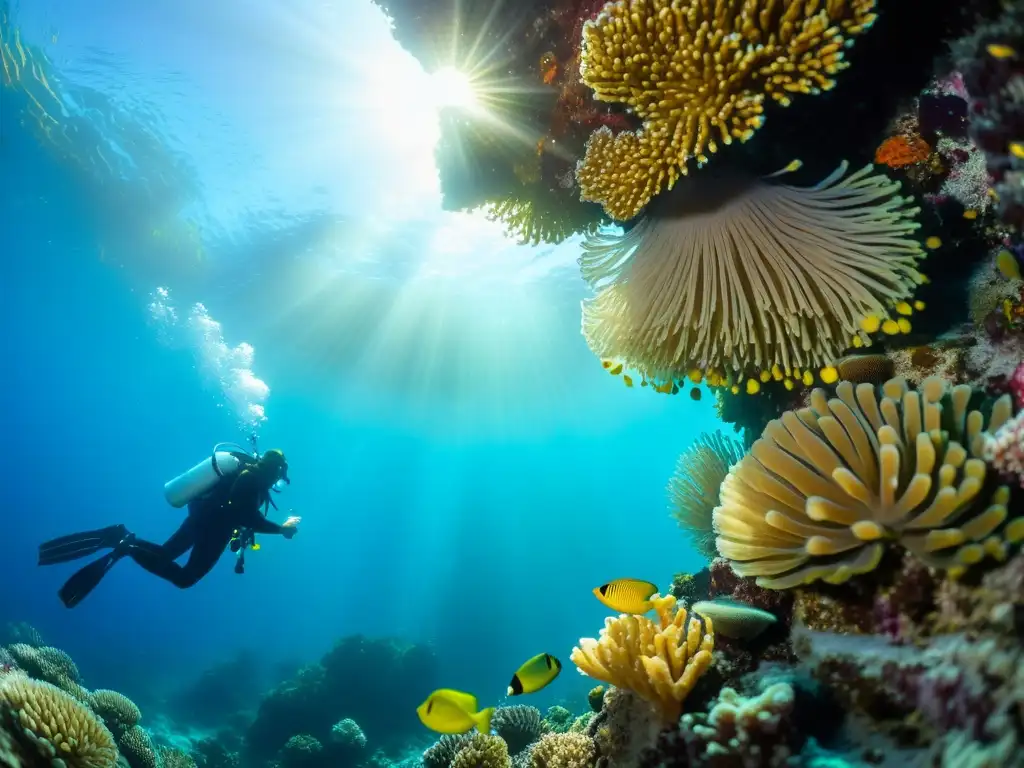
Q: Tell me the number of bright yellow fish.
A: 3